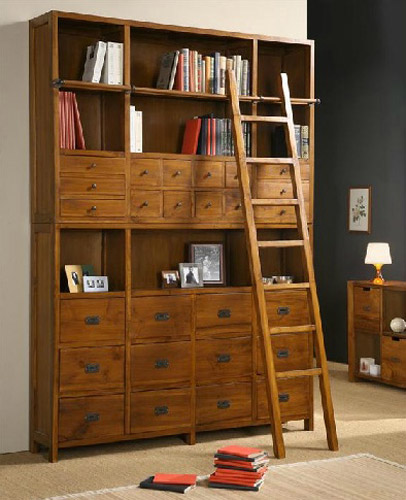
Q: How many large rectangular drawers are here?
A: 12